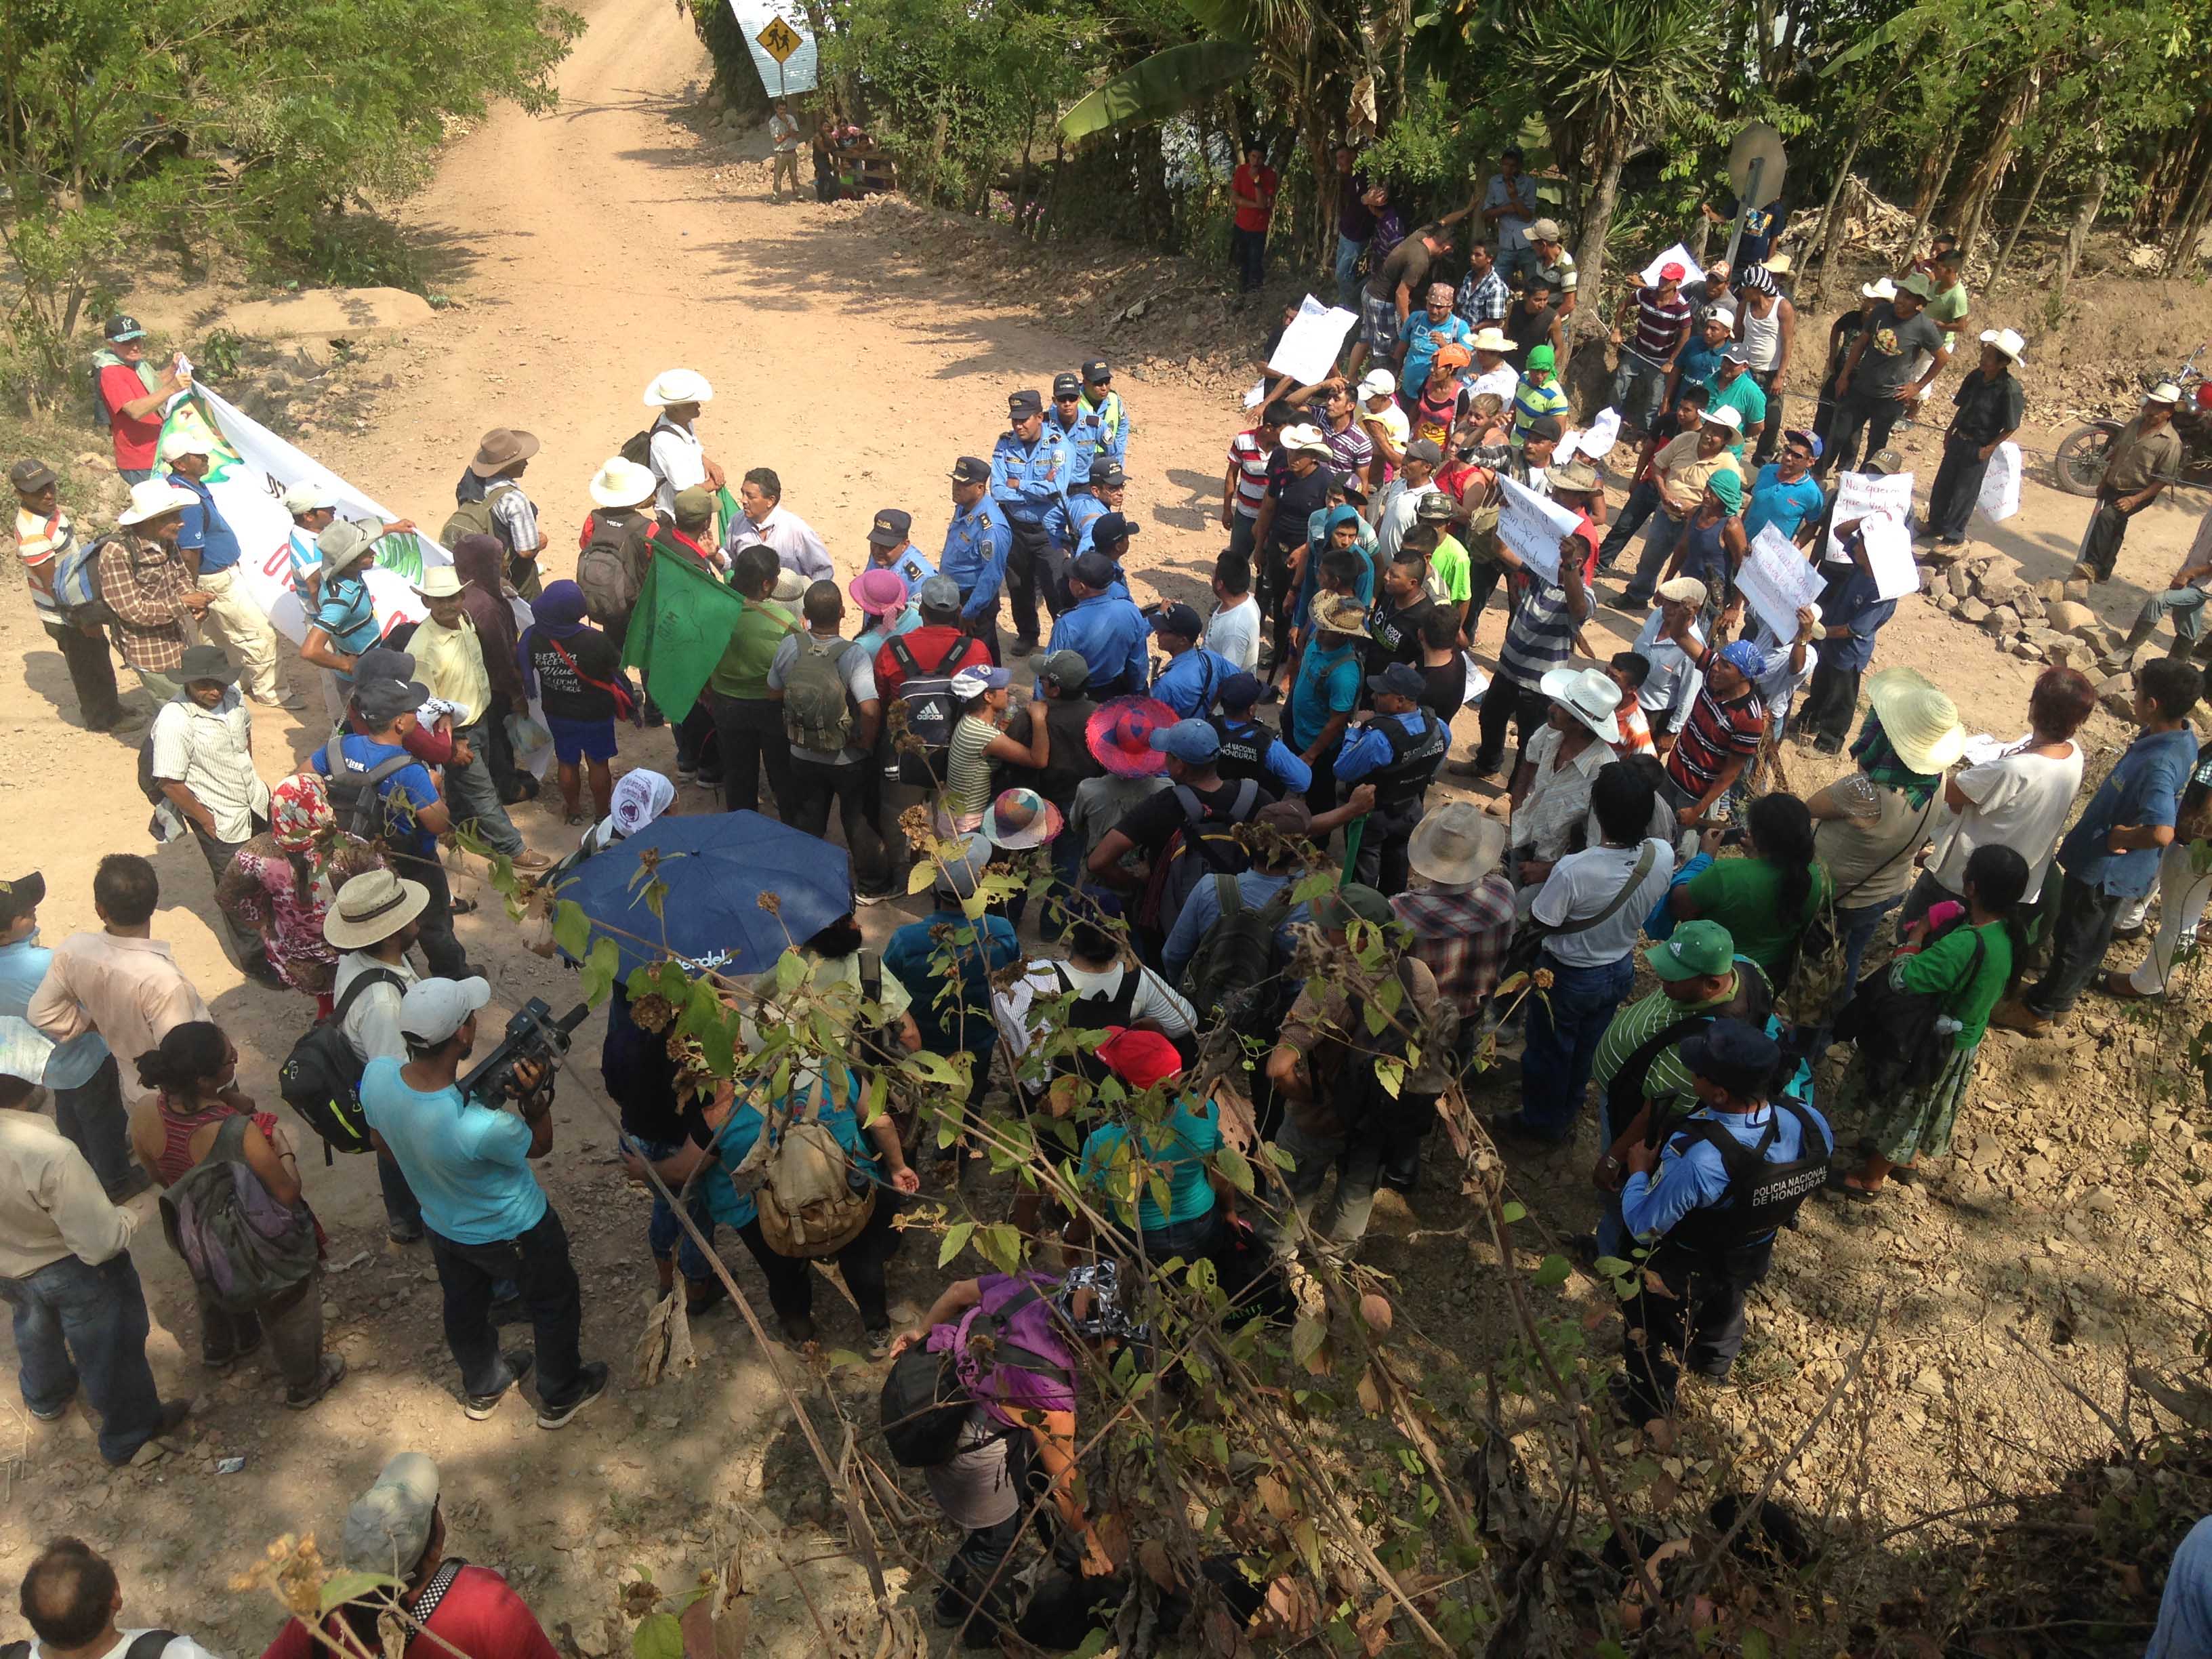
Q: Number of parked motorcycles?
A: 1